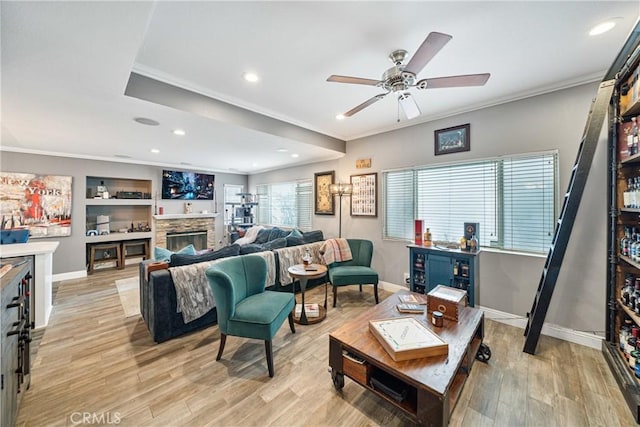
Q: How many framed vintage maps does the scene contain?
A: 1